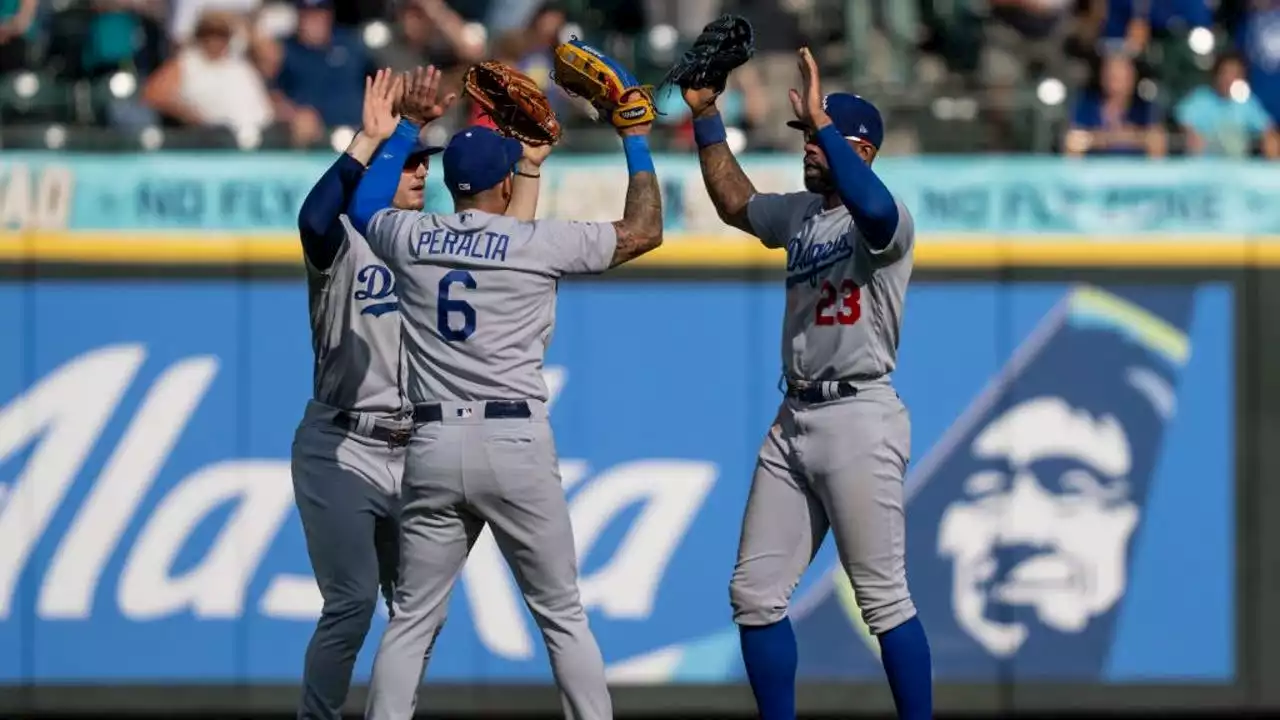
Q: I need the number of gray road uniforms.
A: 3